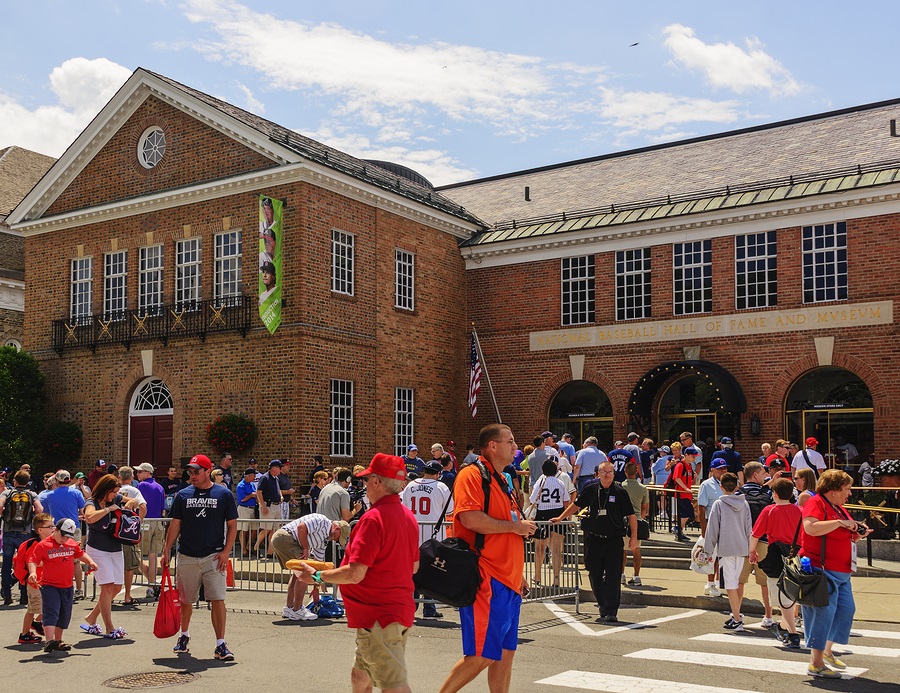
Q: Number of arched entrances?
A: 4